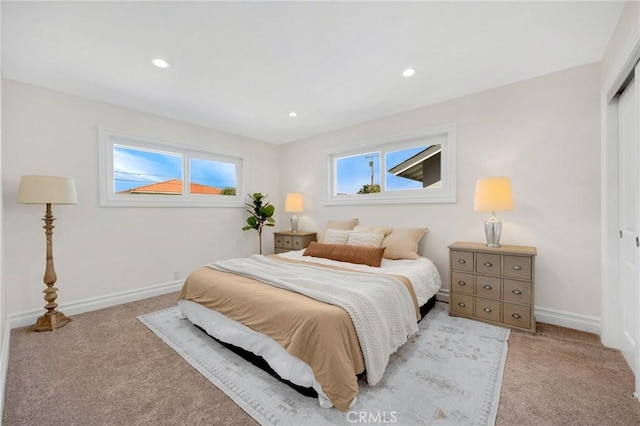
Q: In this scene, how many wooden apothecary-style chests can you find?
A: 2